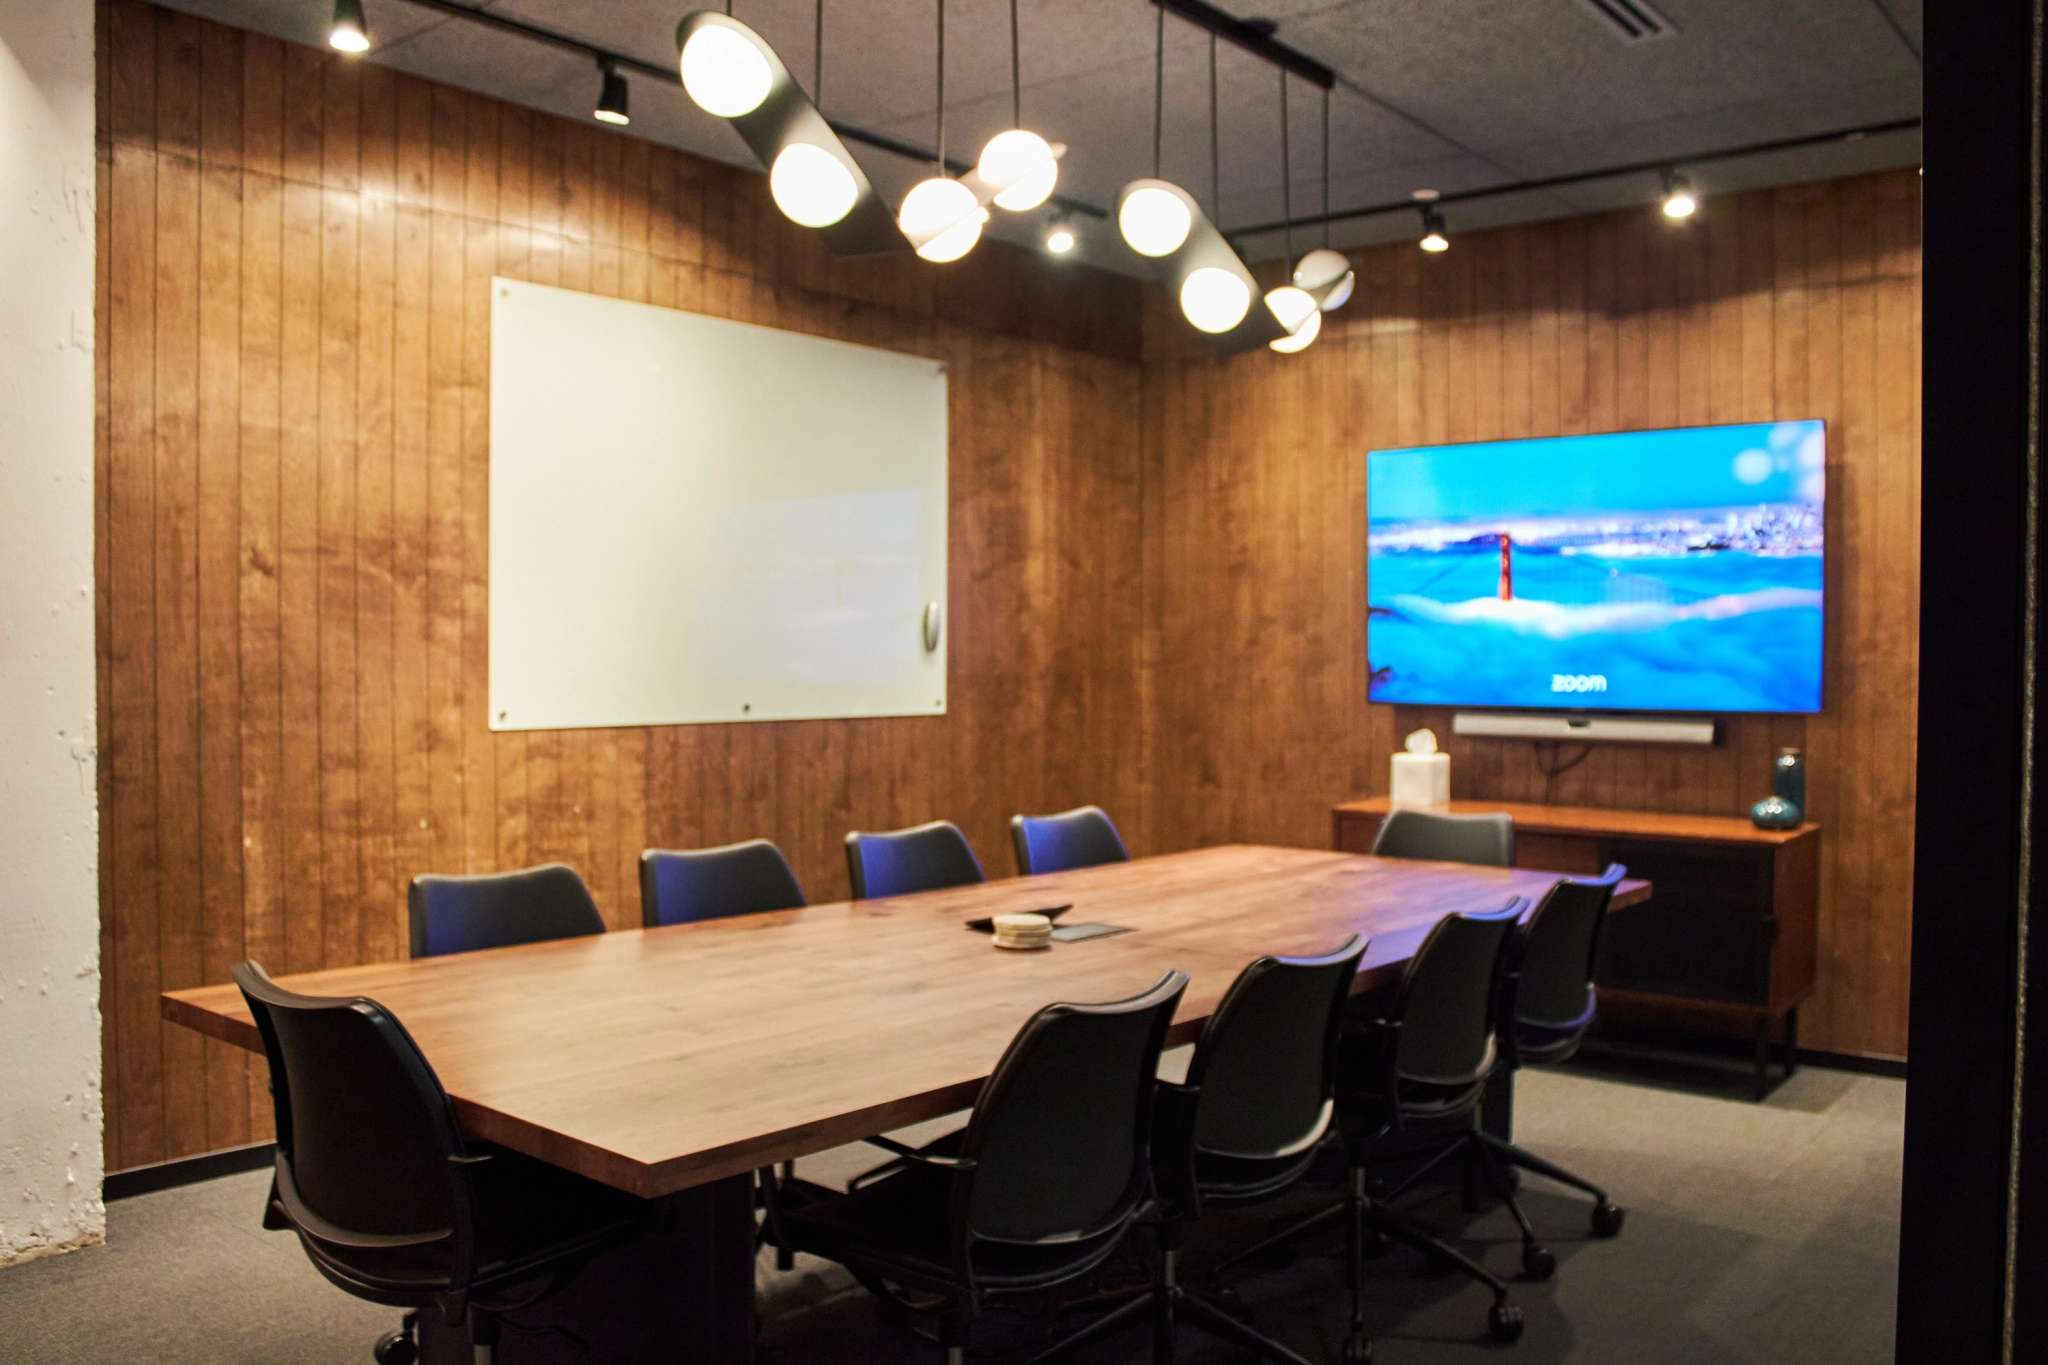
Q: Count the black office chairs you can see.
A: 10